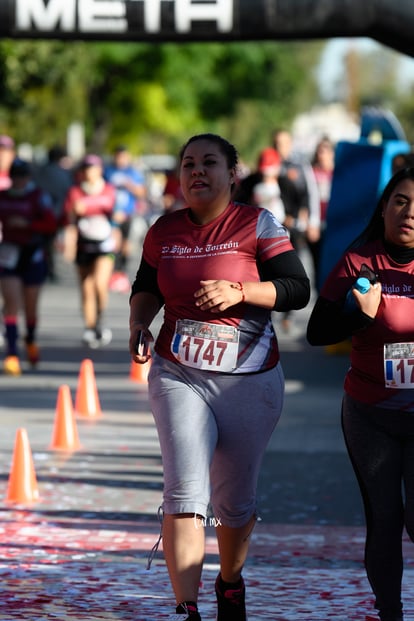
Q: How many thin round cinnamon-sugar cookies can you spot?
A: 0